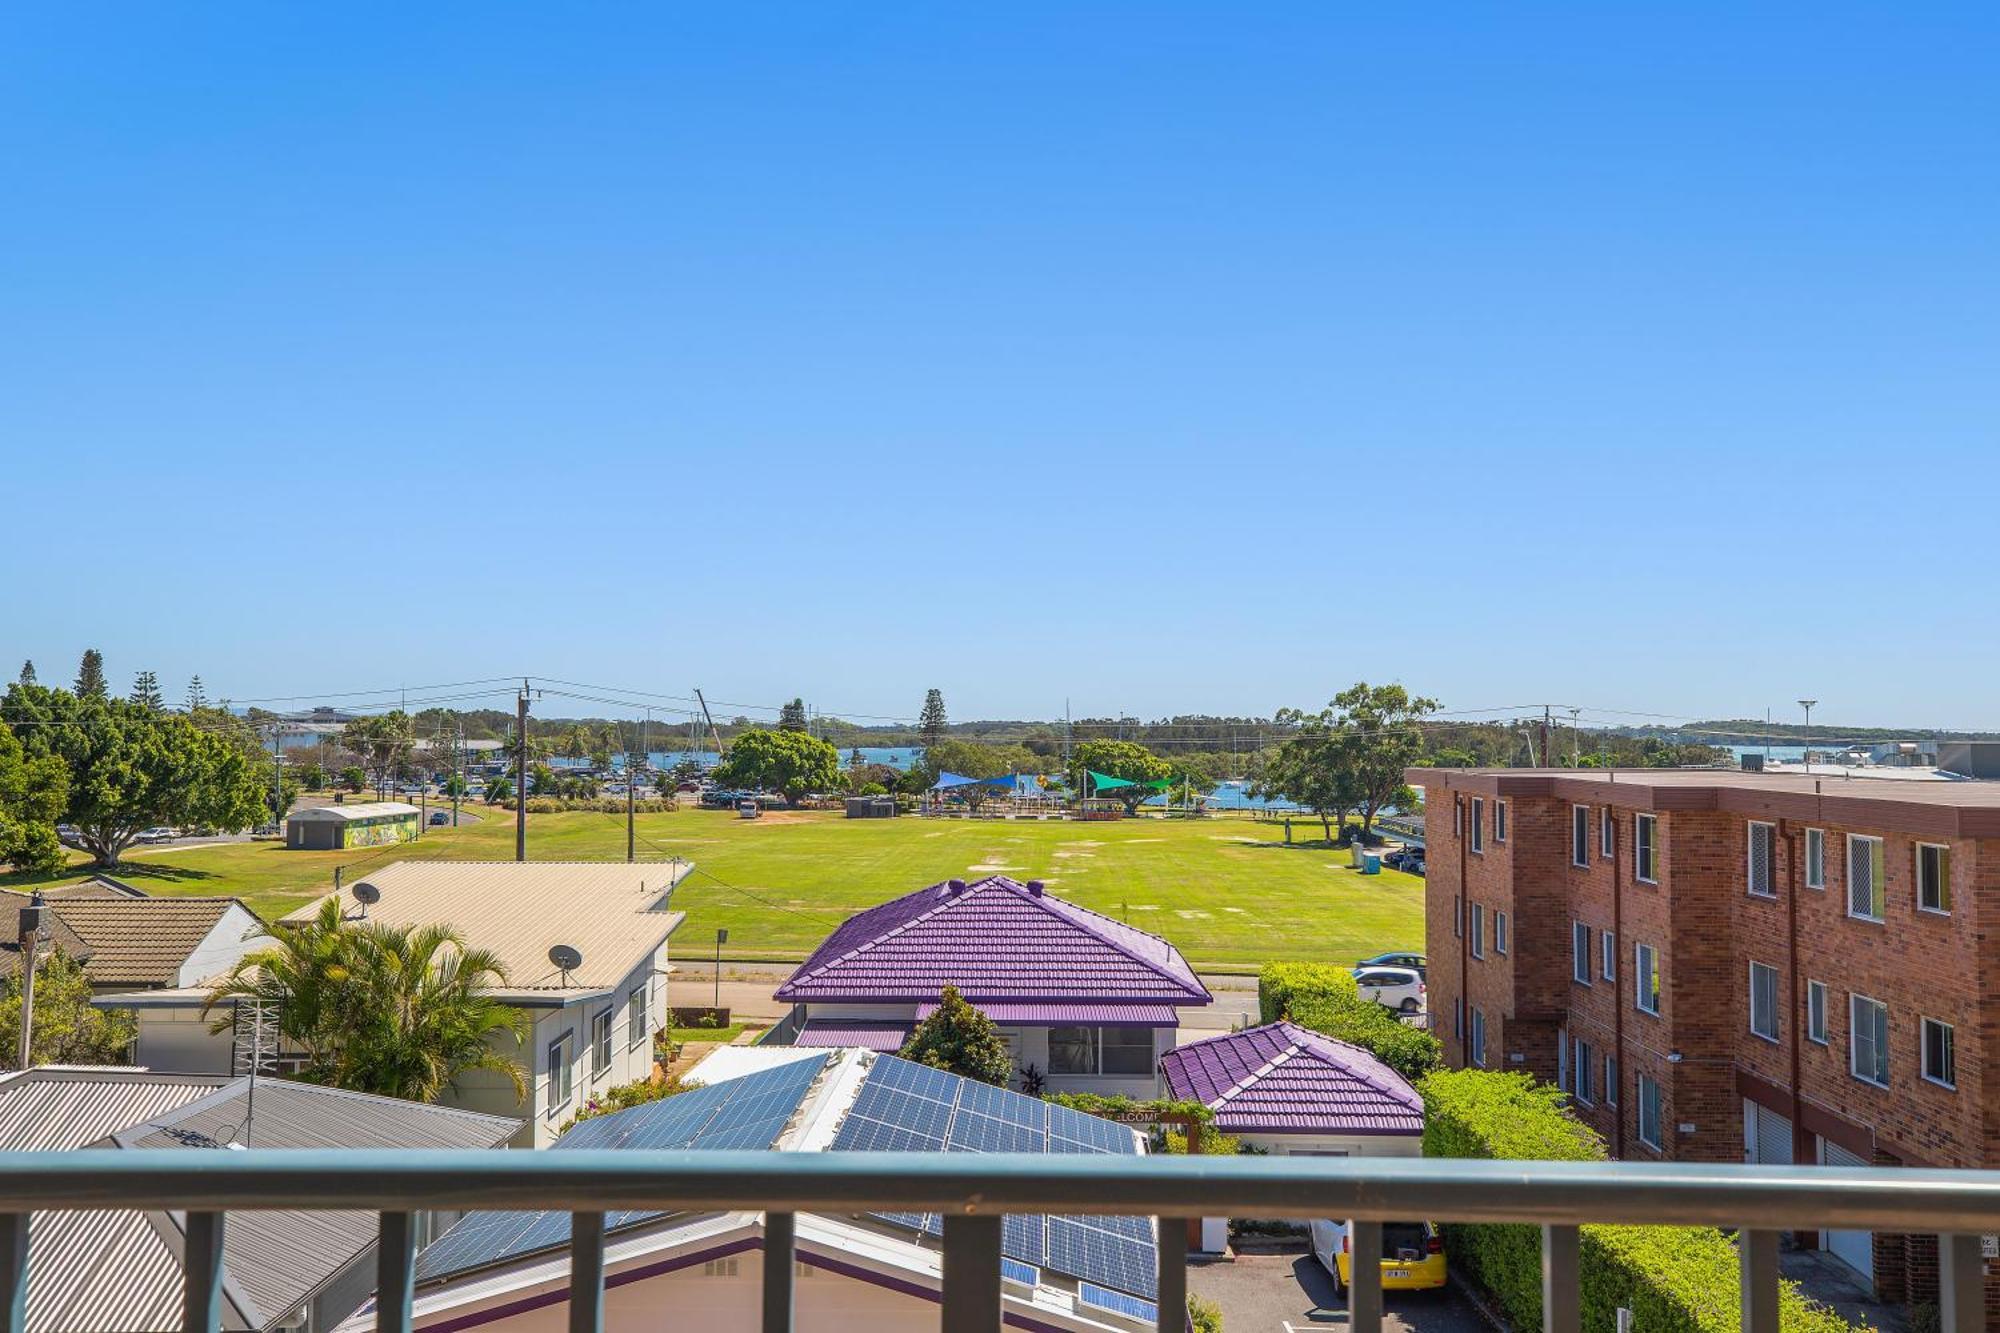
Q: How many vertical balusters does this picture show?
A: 11